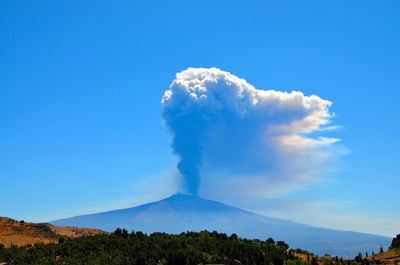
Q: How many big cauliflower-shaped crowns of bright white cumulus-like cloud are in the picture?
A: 1